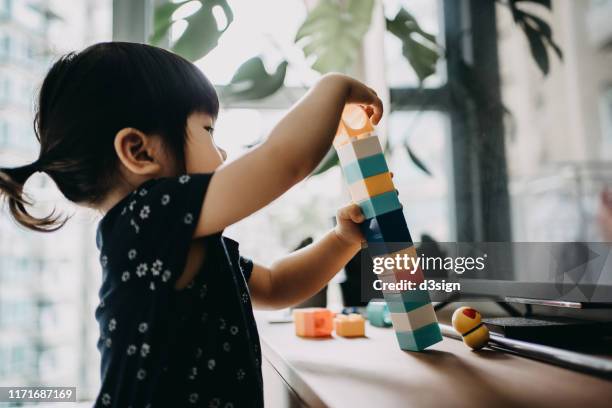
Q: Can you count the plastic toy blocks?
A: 14